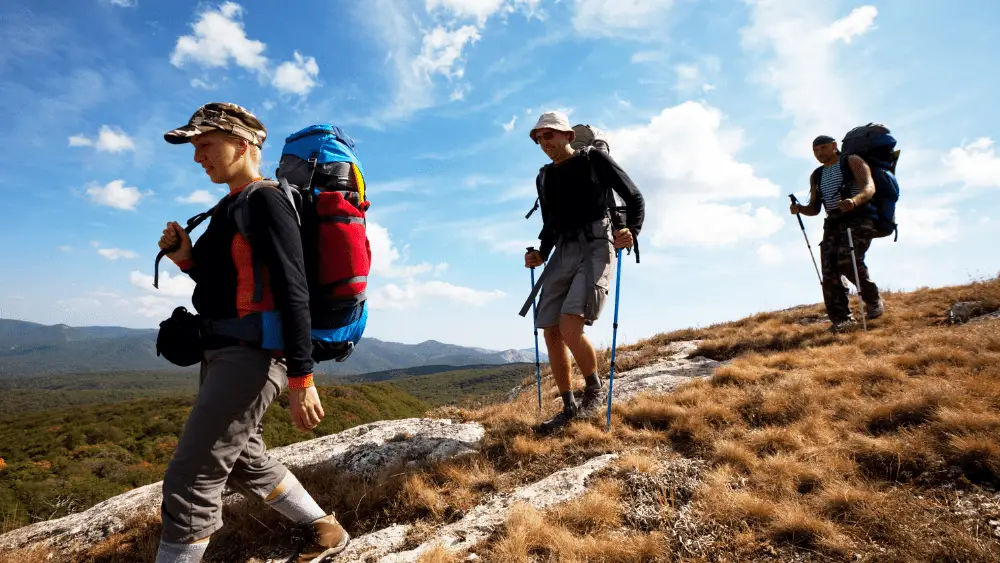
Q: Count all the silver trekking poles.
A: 2